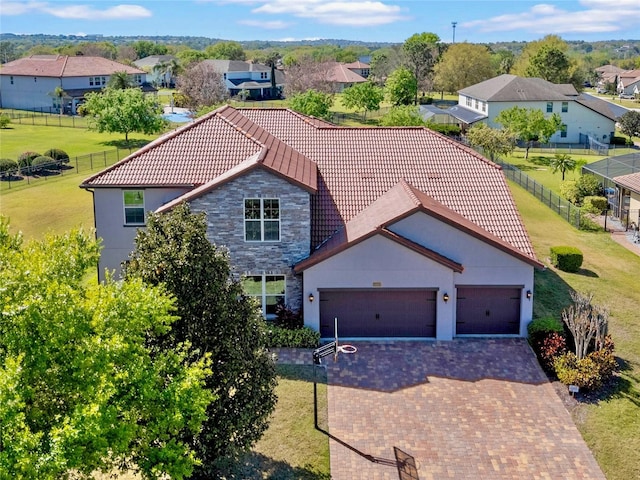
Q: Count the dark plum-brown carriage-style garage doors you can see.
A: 2